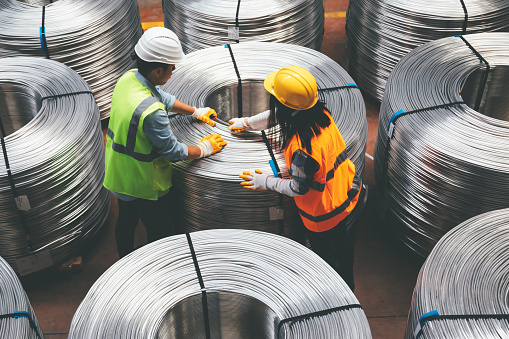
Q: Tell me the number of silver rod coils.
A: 9